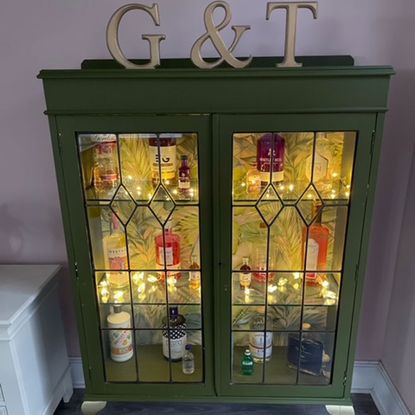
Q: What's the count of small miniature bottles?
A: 5